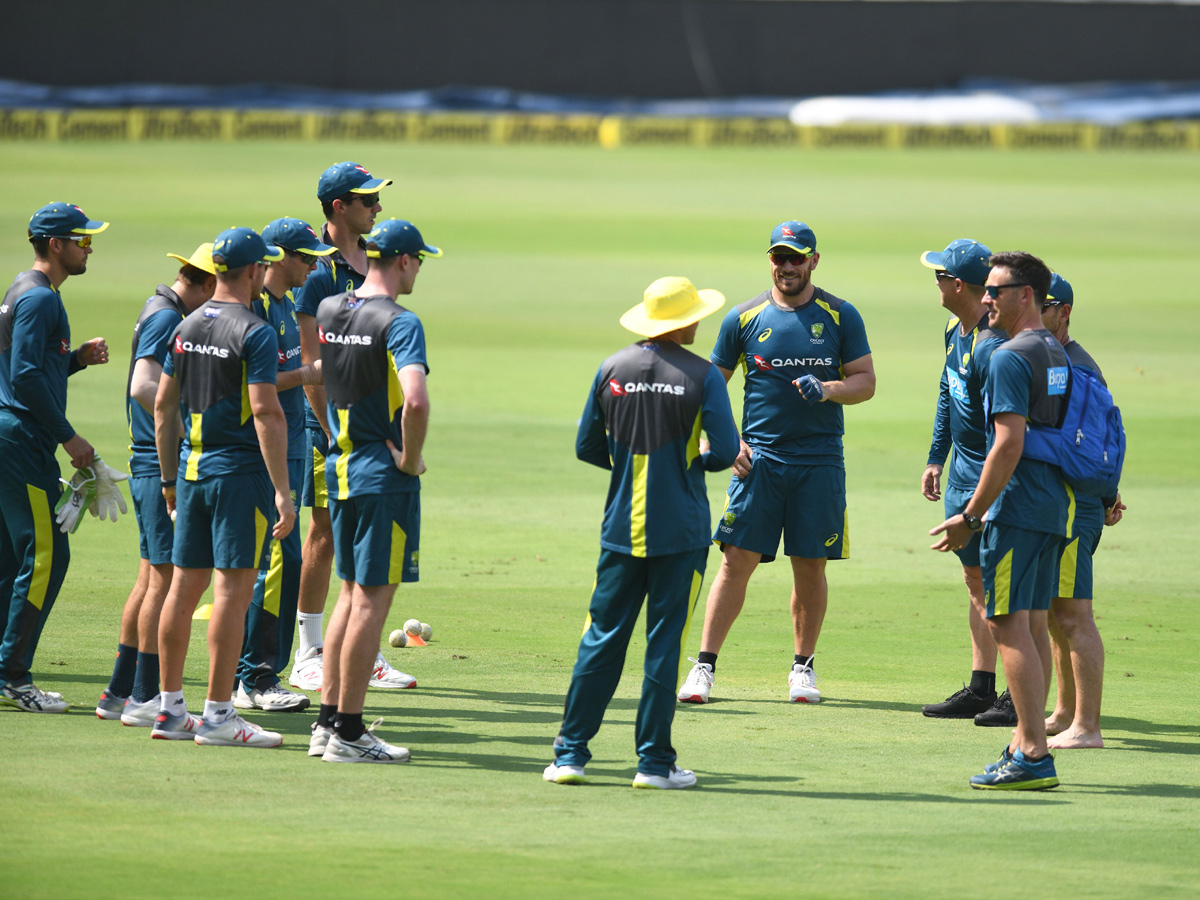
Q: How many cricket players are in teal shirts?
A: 11